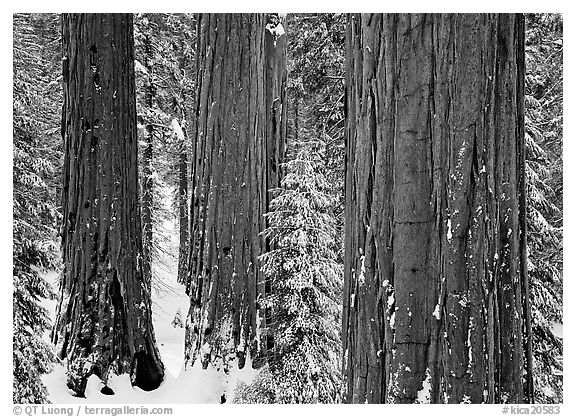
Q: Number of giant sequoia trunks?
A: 3